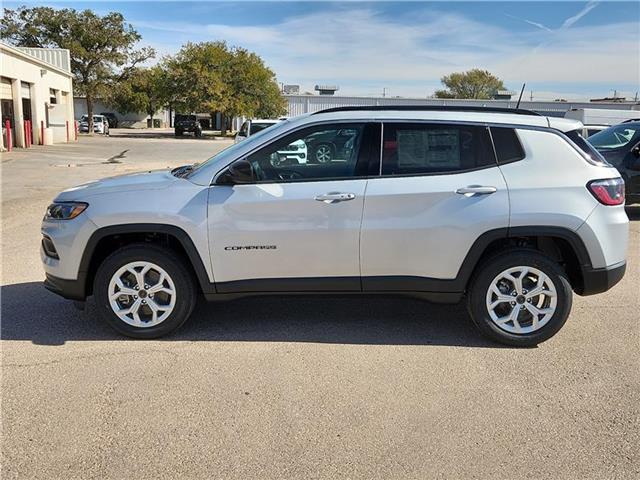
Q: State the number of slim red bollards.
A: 6